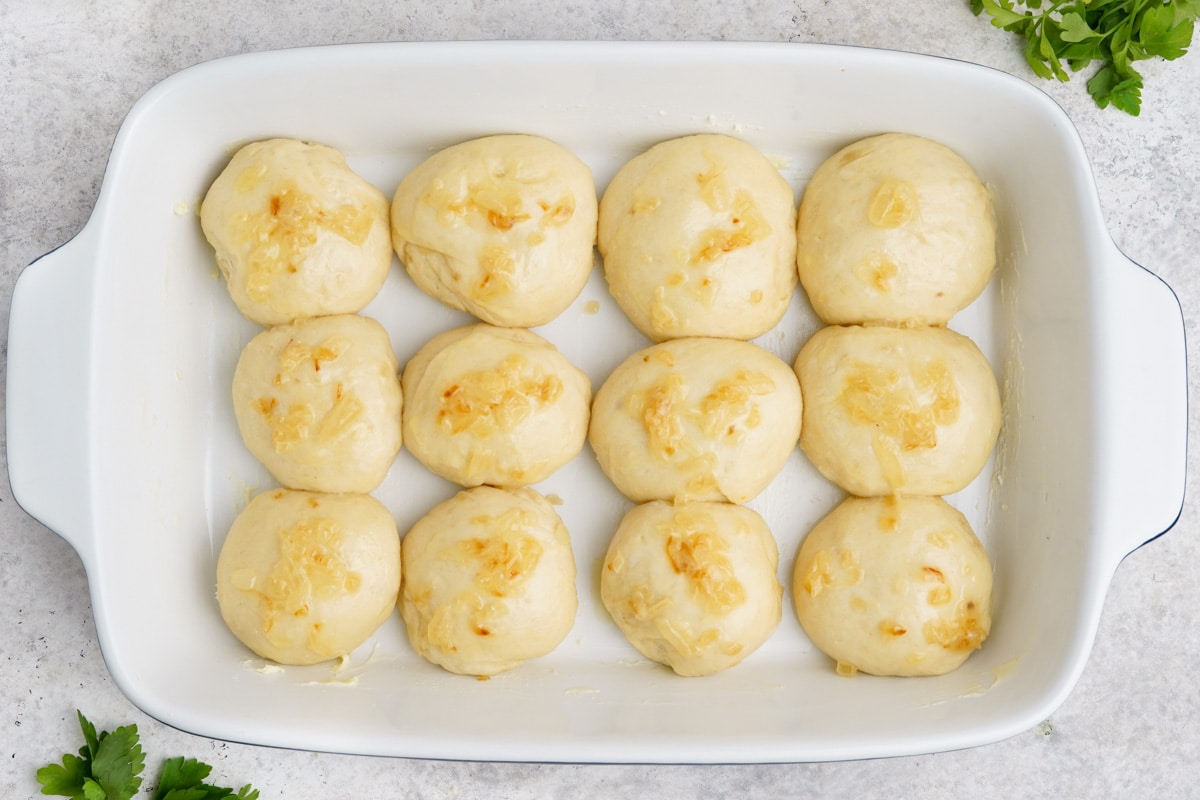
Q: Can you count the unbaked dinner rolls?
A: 12